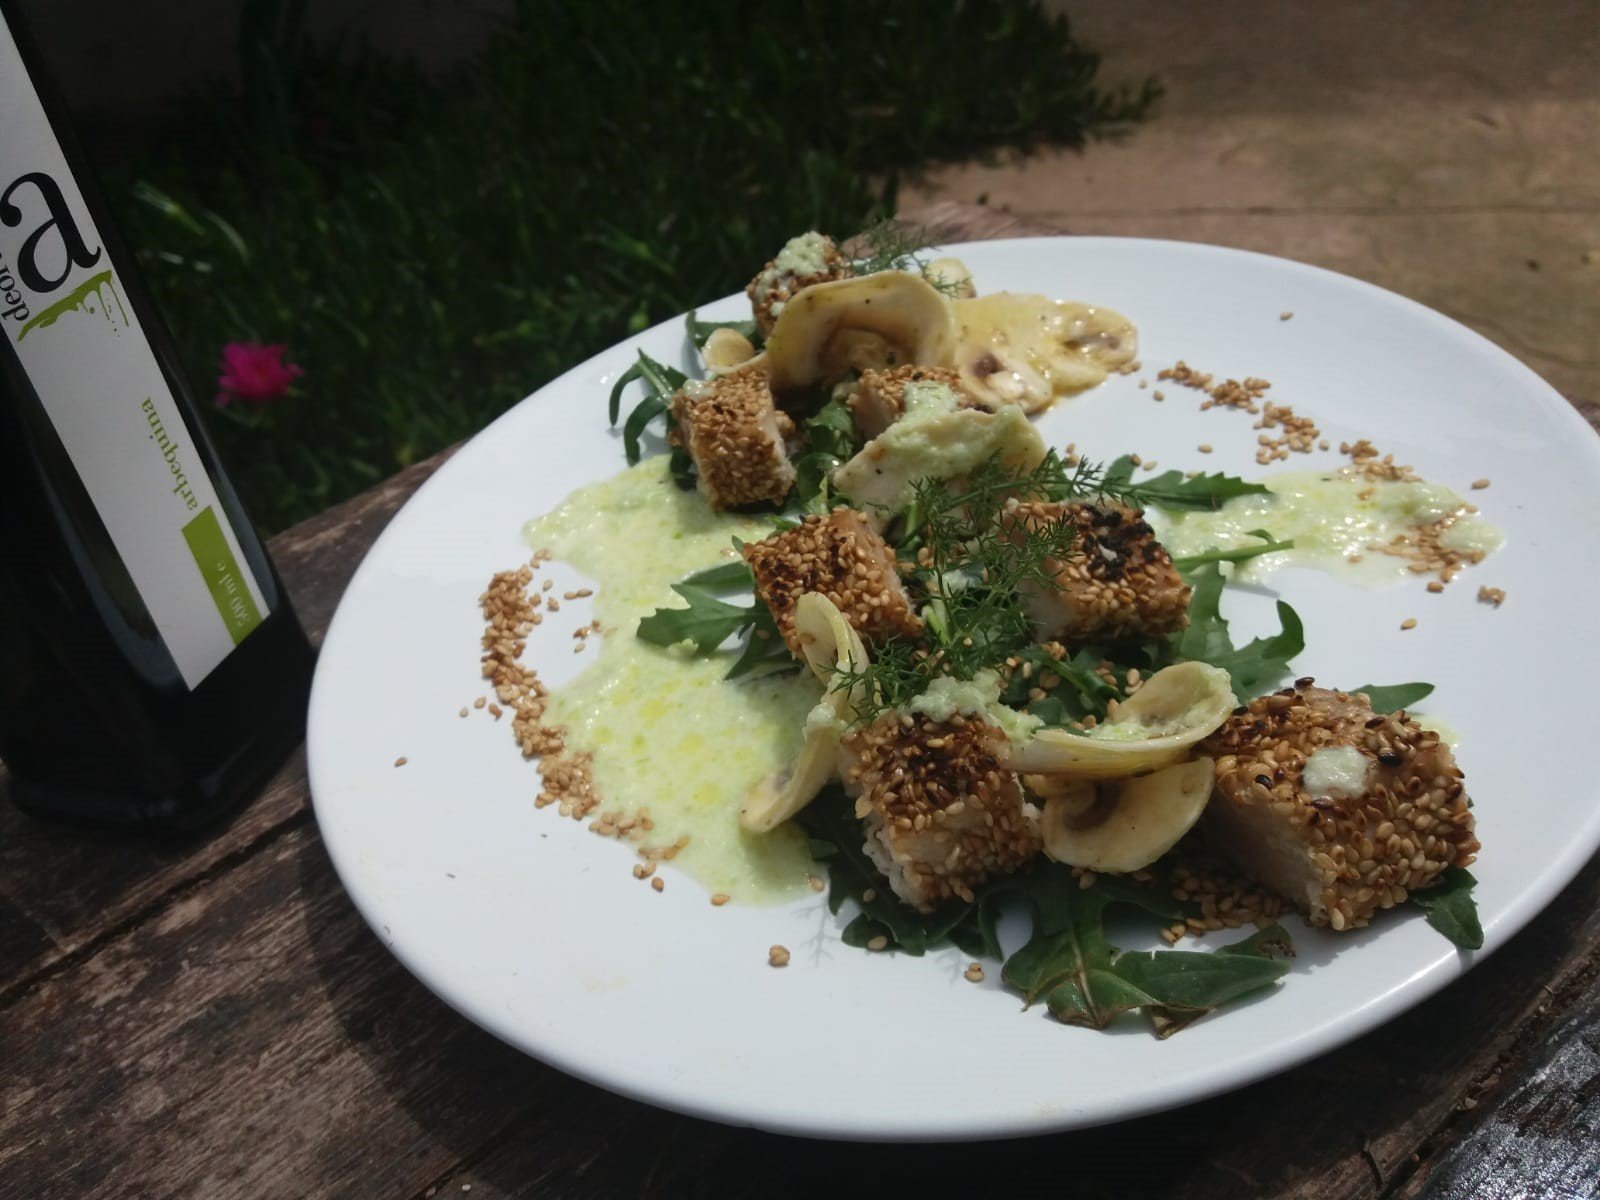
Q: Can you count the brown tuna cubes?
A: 7